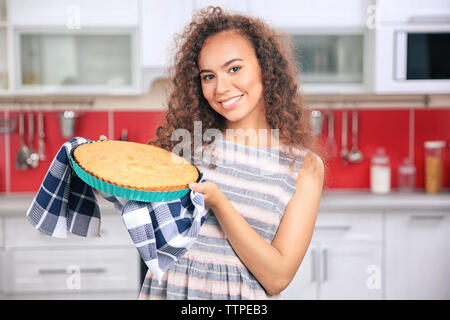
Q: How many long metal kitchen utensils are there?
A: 6